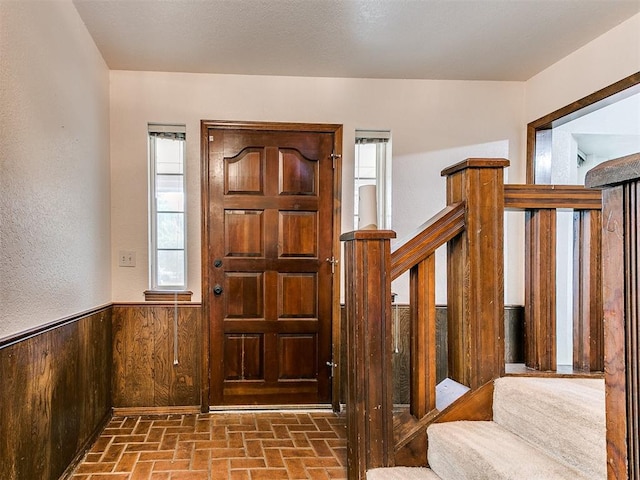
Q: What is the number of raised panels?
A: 8